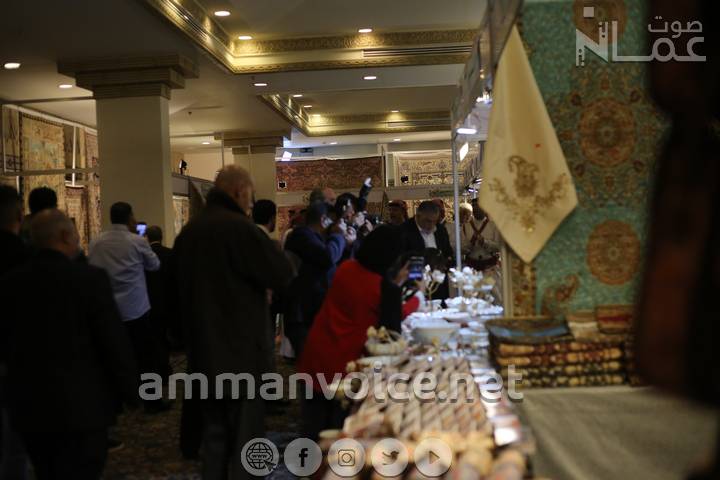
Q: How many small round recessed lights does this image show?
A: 14